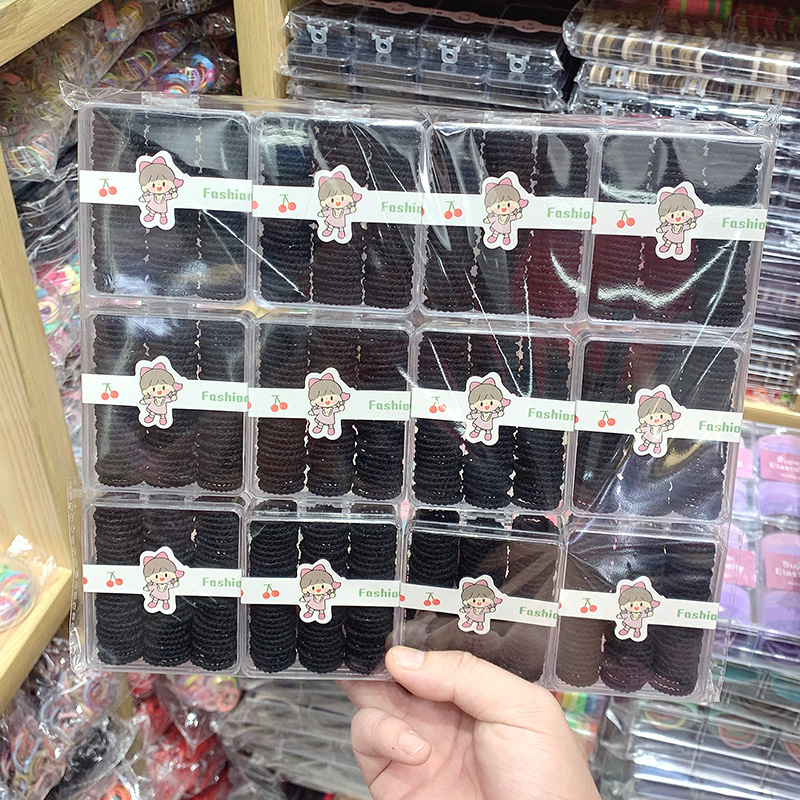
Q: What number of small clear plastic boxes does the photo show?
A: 12